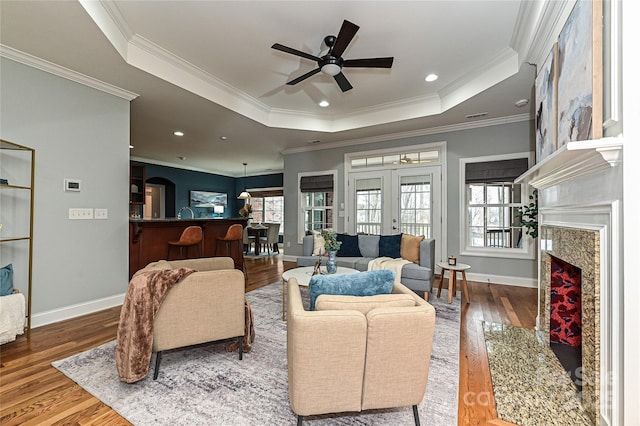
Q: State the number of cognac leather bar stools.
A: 2